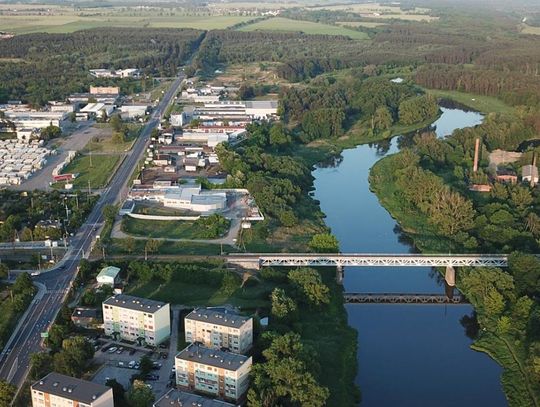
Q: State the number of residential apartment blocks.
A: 5